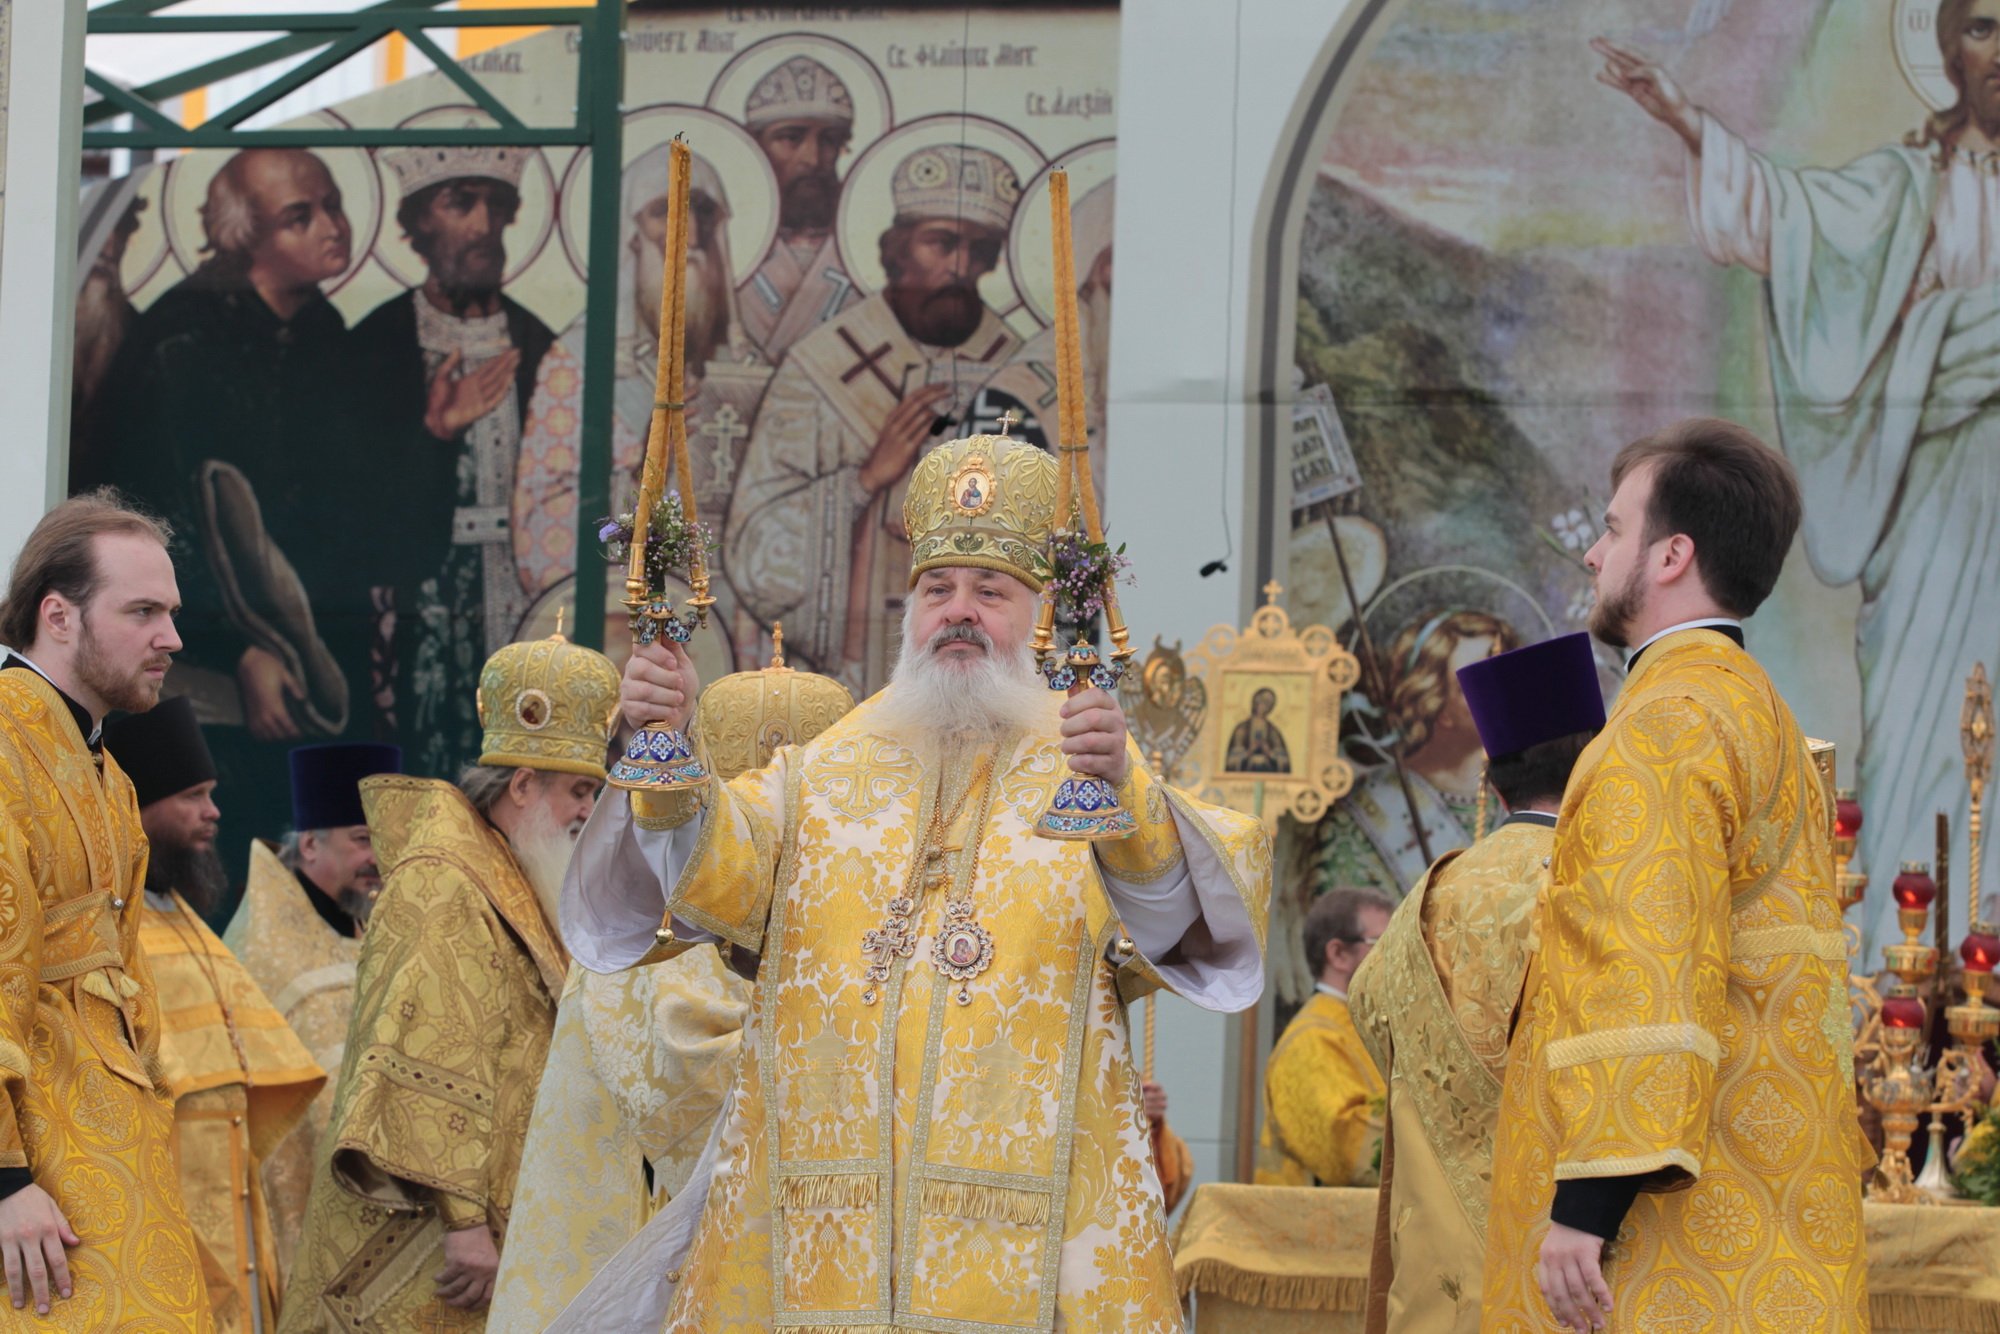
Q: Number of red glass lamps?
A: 4